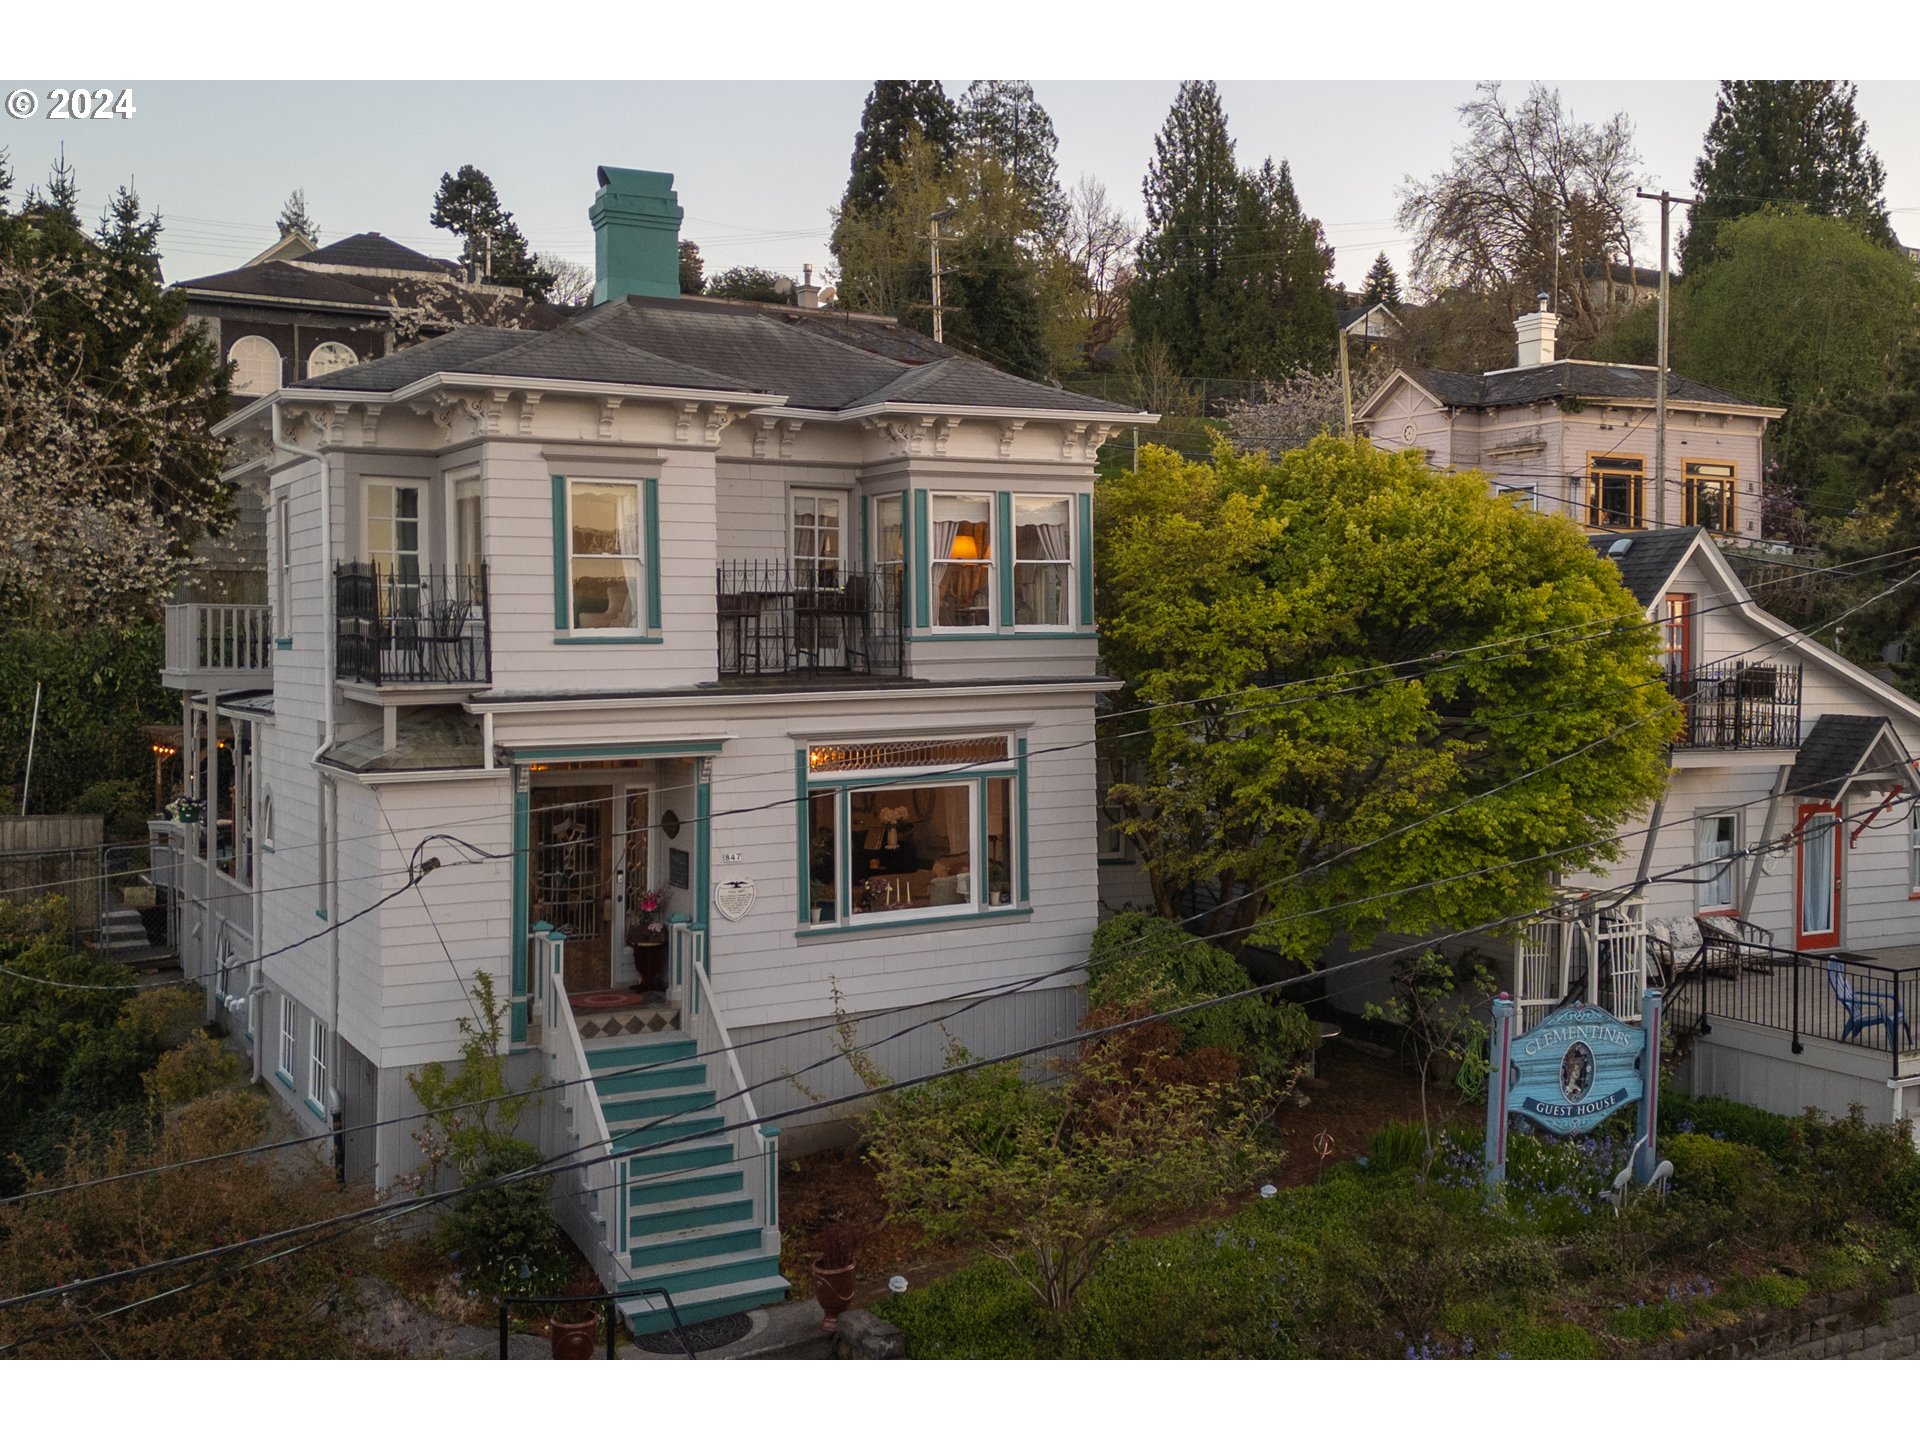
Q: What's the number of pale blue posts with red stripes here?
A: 2